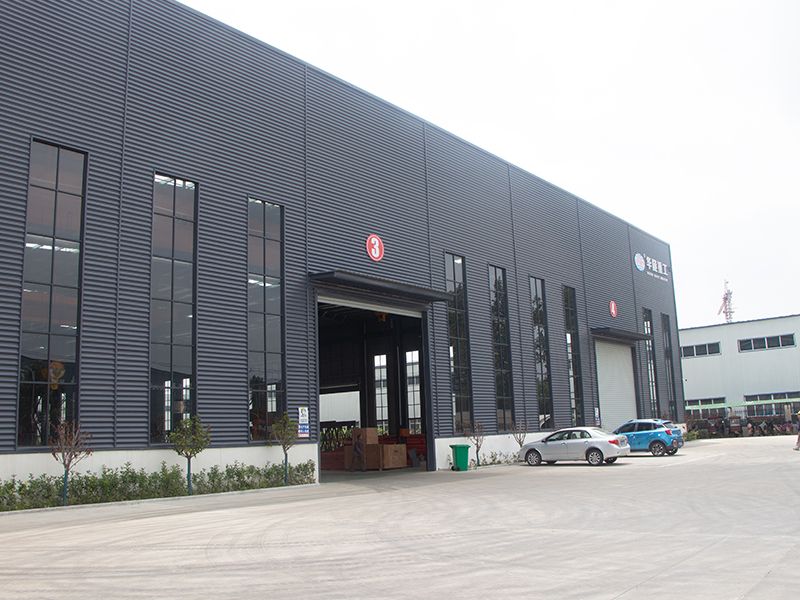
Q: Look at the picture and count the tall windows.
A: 9